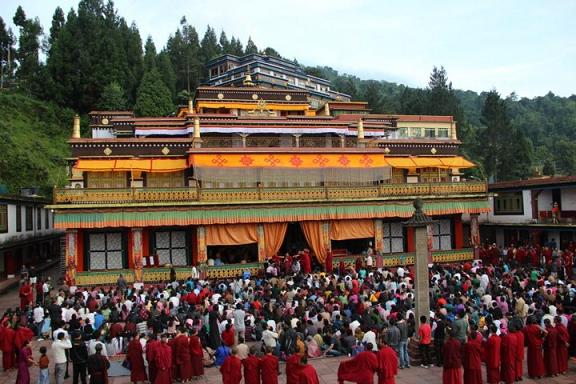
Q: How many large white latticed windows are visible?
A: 4